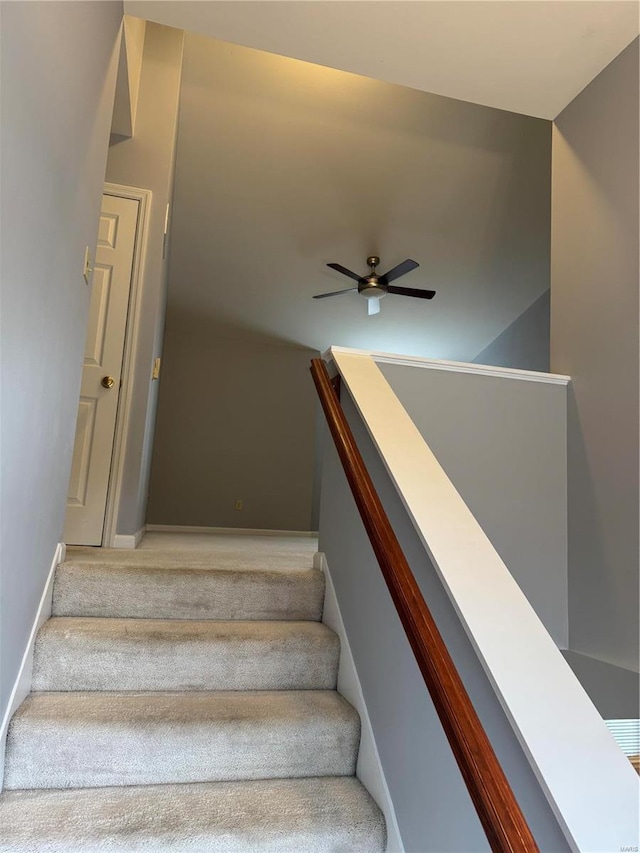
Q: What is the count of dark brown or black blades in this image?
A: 4